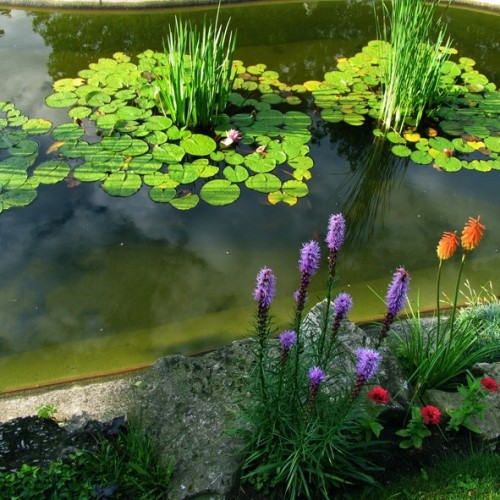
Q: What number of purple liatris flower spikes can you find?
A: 8